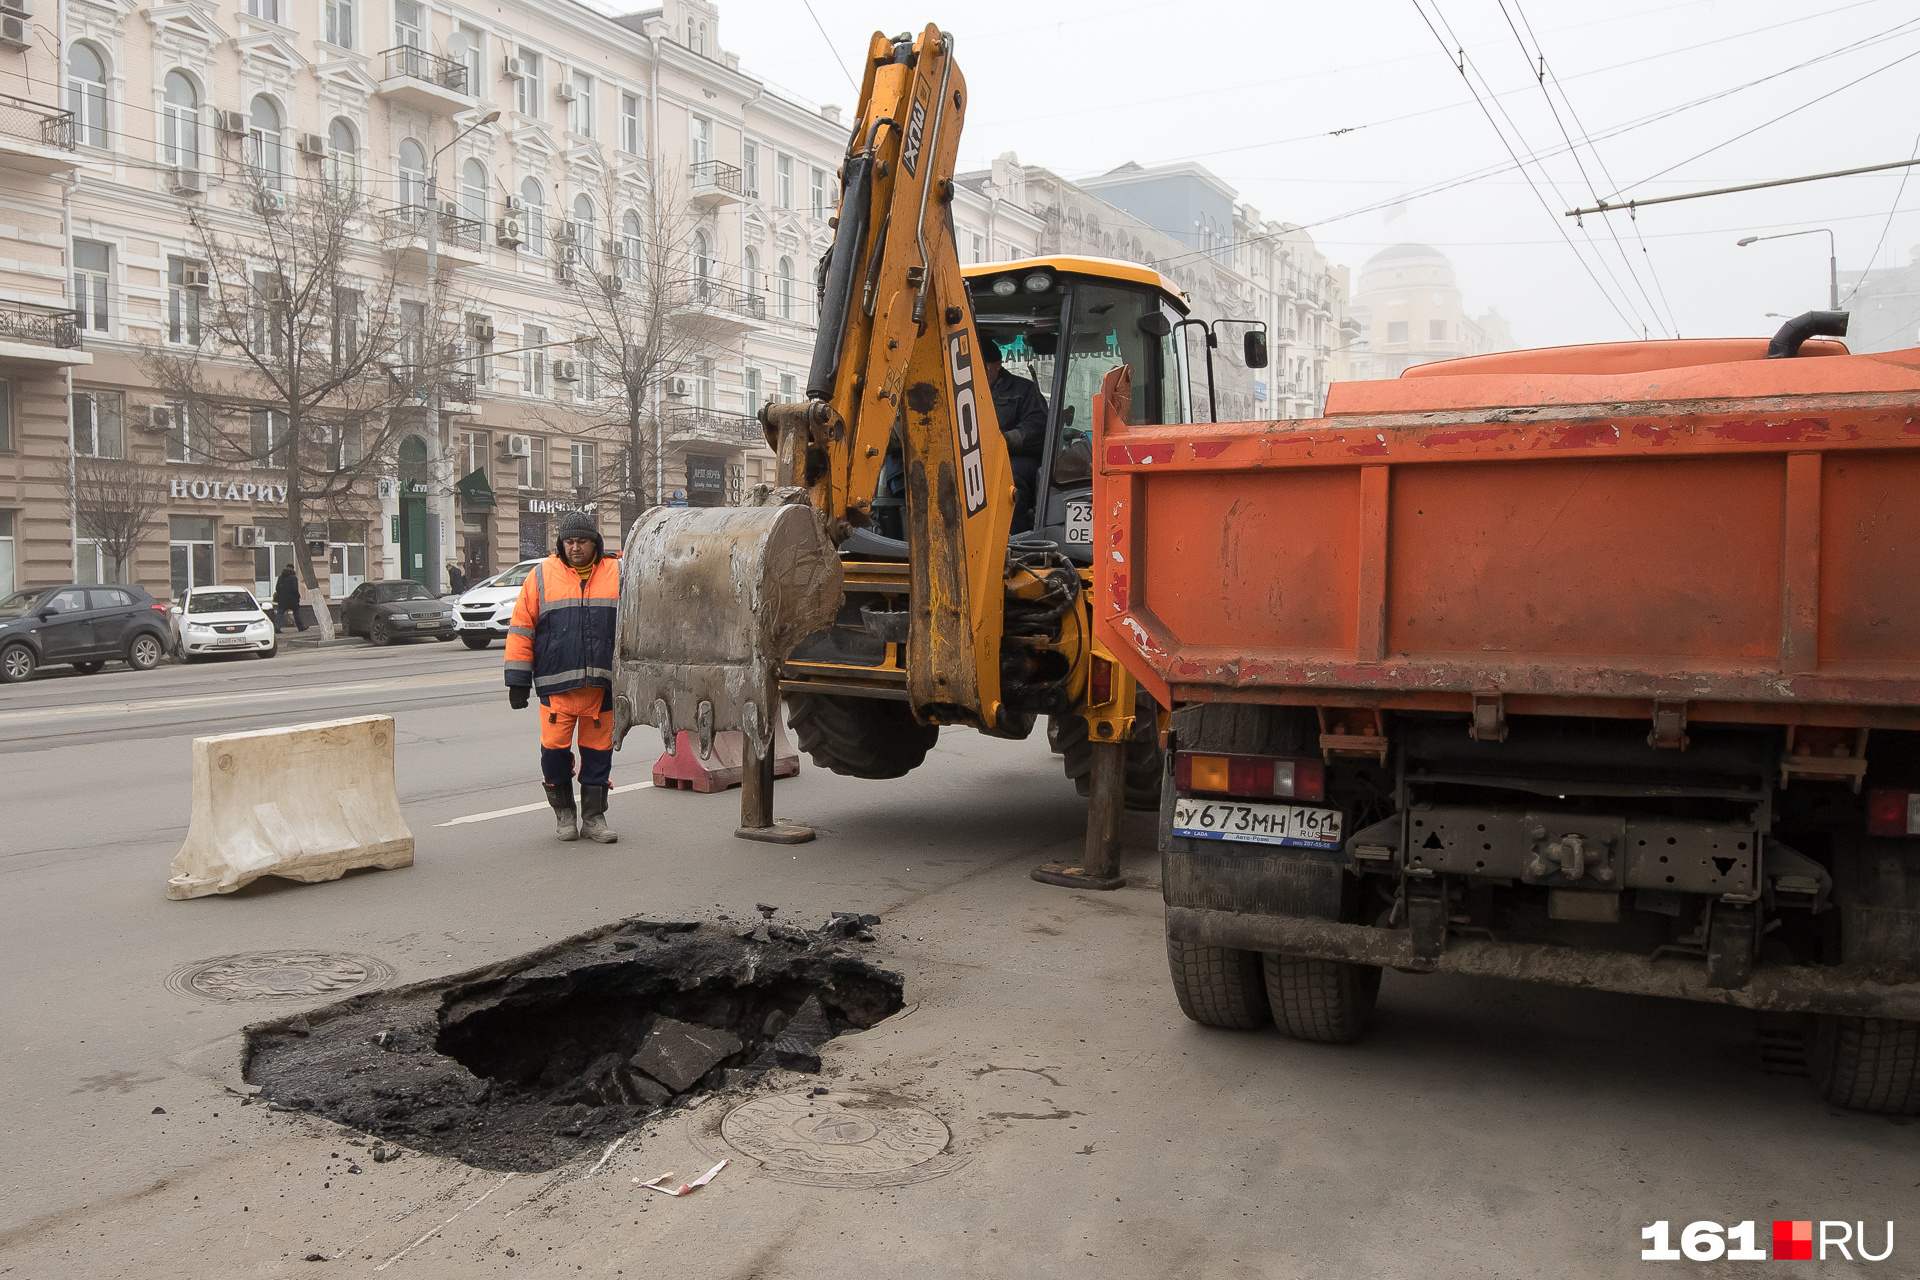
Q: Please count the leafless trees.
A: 3